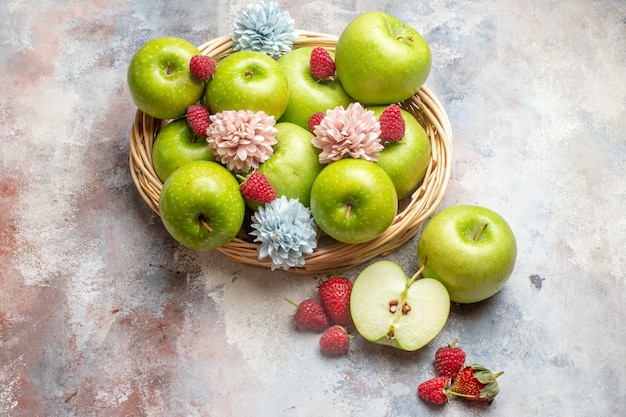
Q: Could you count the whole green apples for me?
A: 10